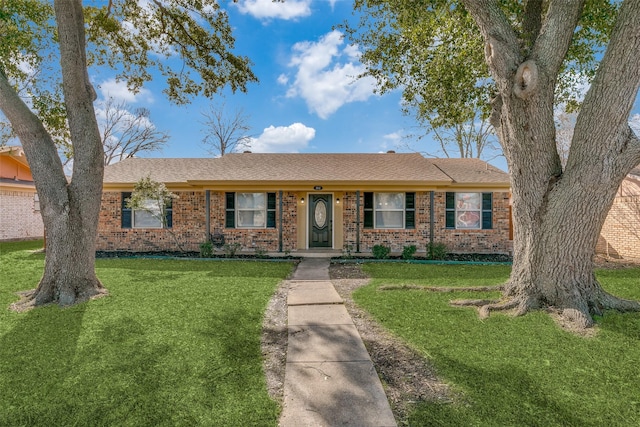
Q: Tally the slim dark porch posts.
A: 4